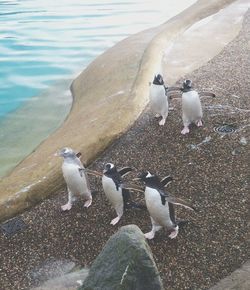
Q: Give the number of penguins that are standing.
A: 5